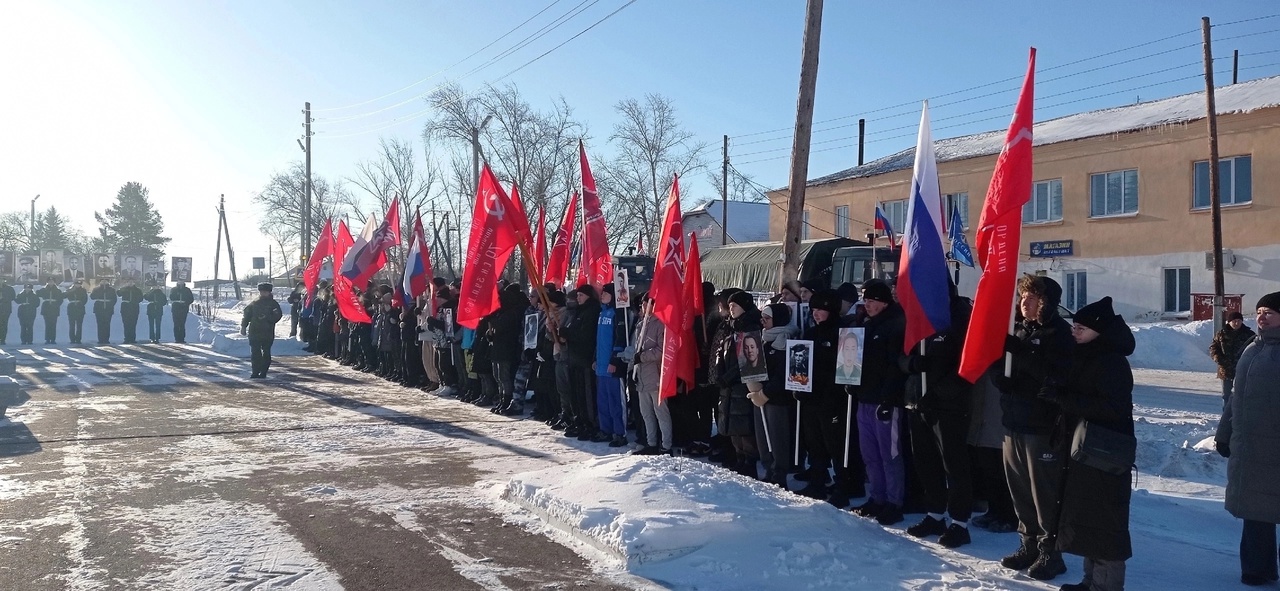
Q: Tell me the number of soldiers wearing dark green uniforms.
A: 9